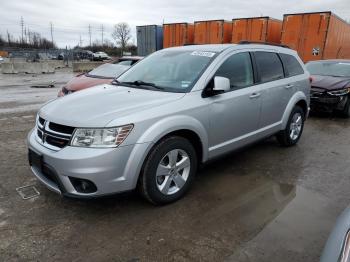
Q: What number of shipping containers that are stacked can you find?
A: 5